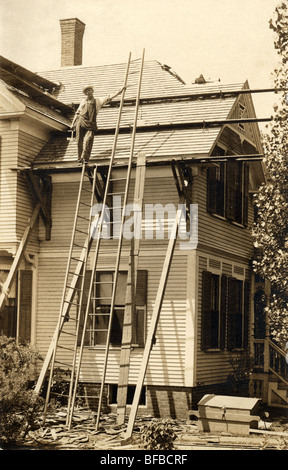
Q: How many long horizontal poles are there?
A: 3